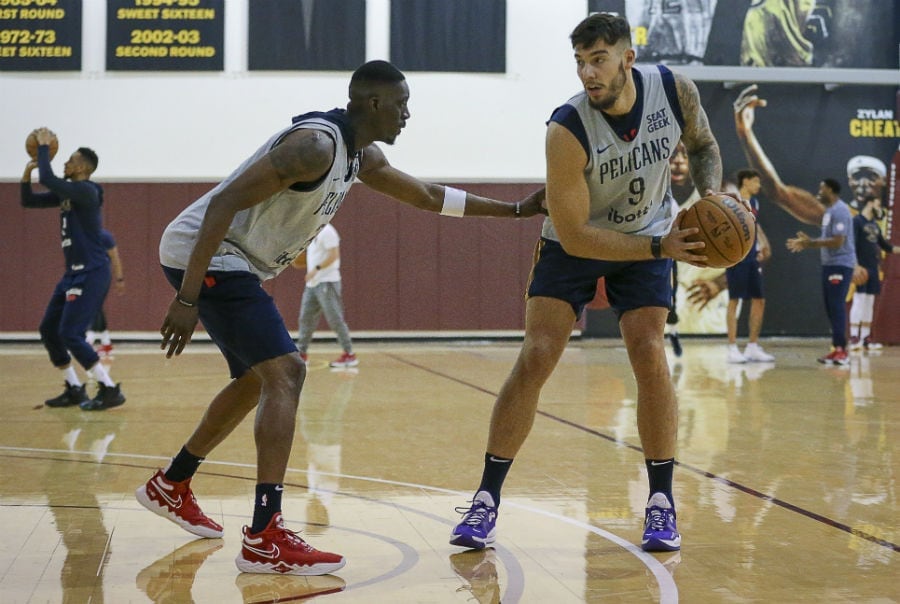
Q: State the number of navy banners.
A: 4